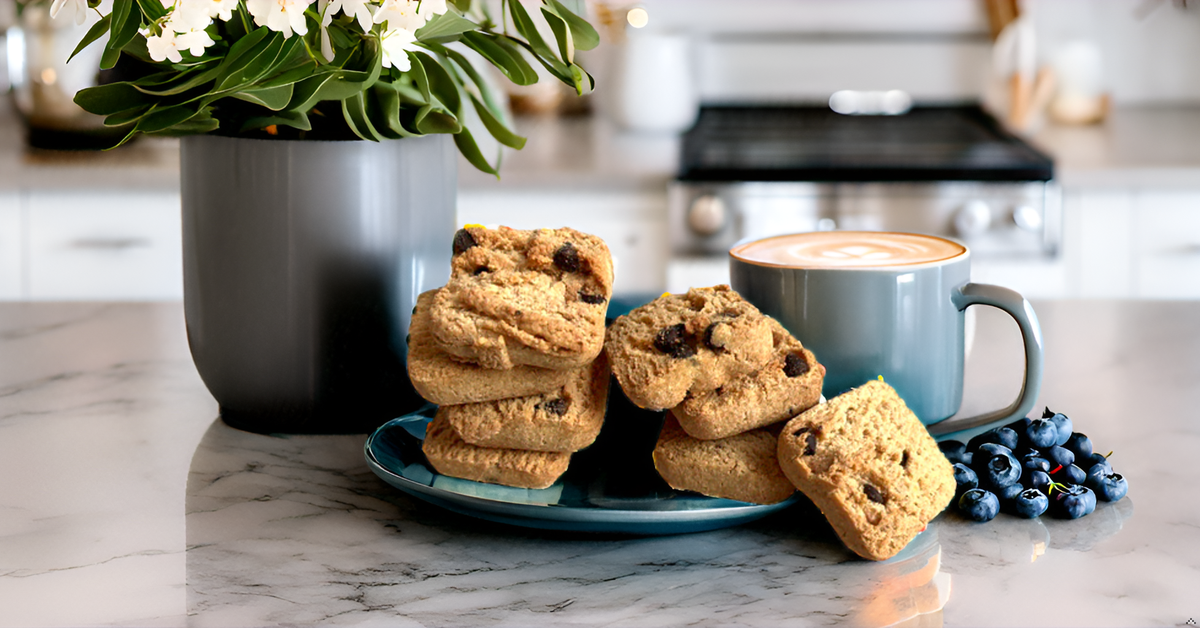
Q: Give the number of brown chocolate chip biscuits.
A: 8